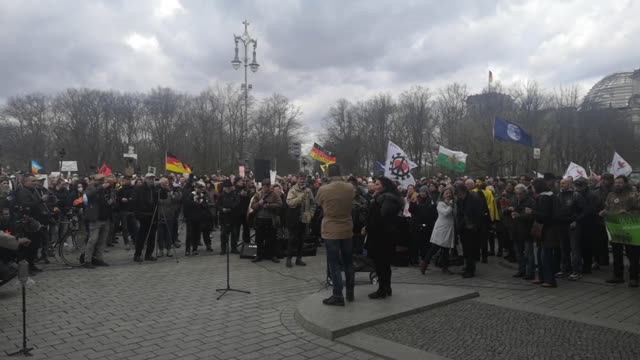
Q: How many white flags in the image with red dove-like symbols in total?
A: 2